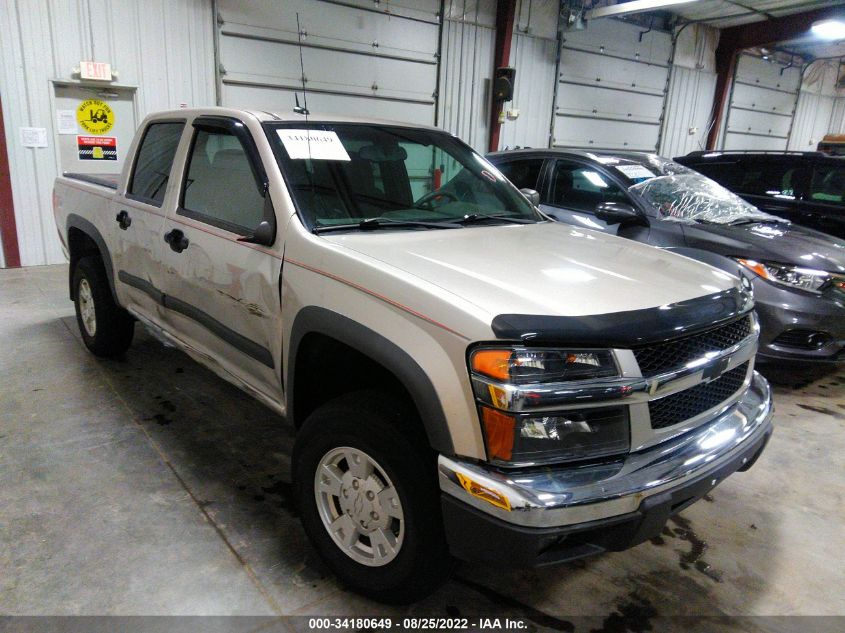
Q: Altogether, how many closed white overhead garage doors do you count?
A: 3